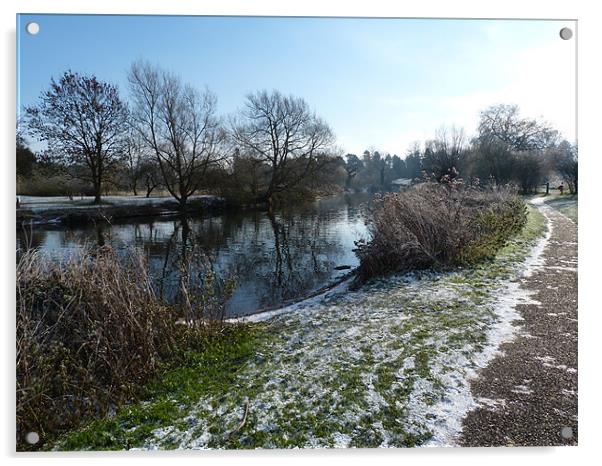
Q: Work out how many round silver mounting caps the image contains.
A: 4